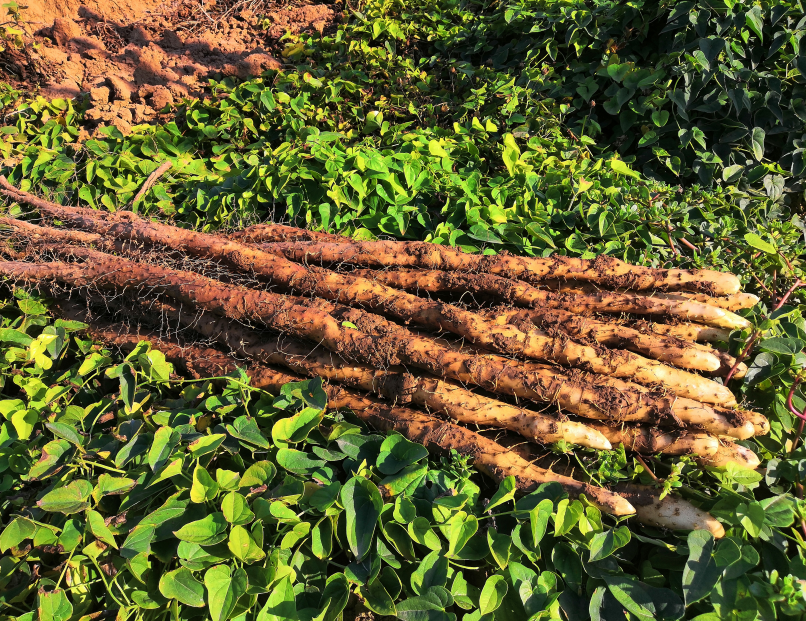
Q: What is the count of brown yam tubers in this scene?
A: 14